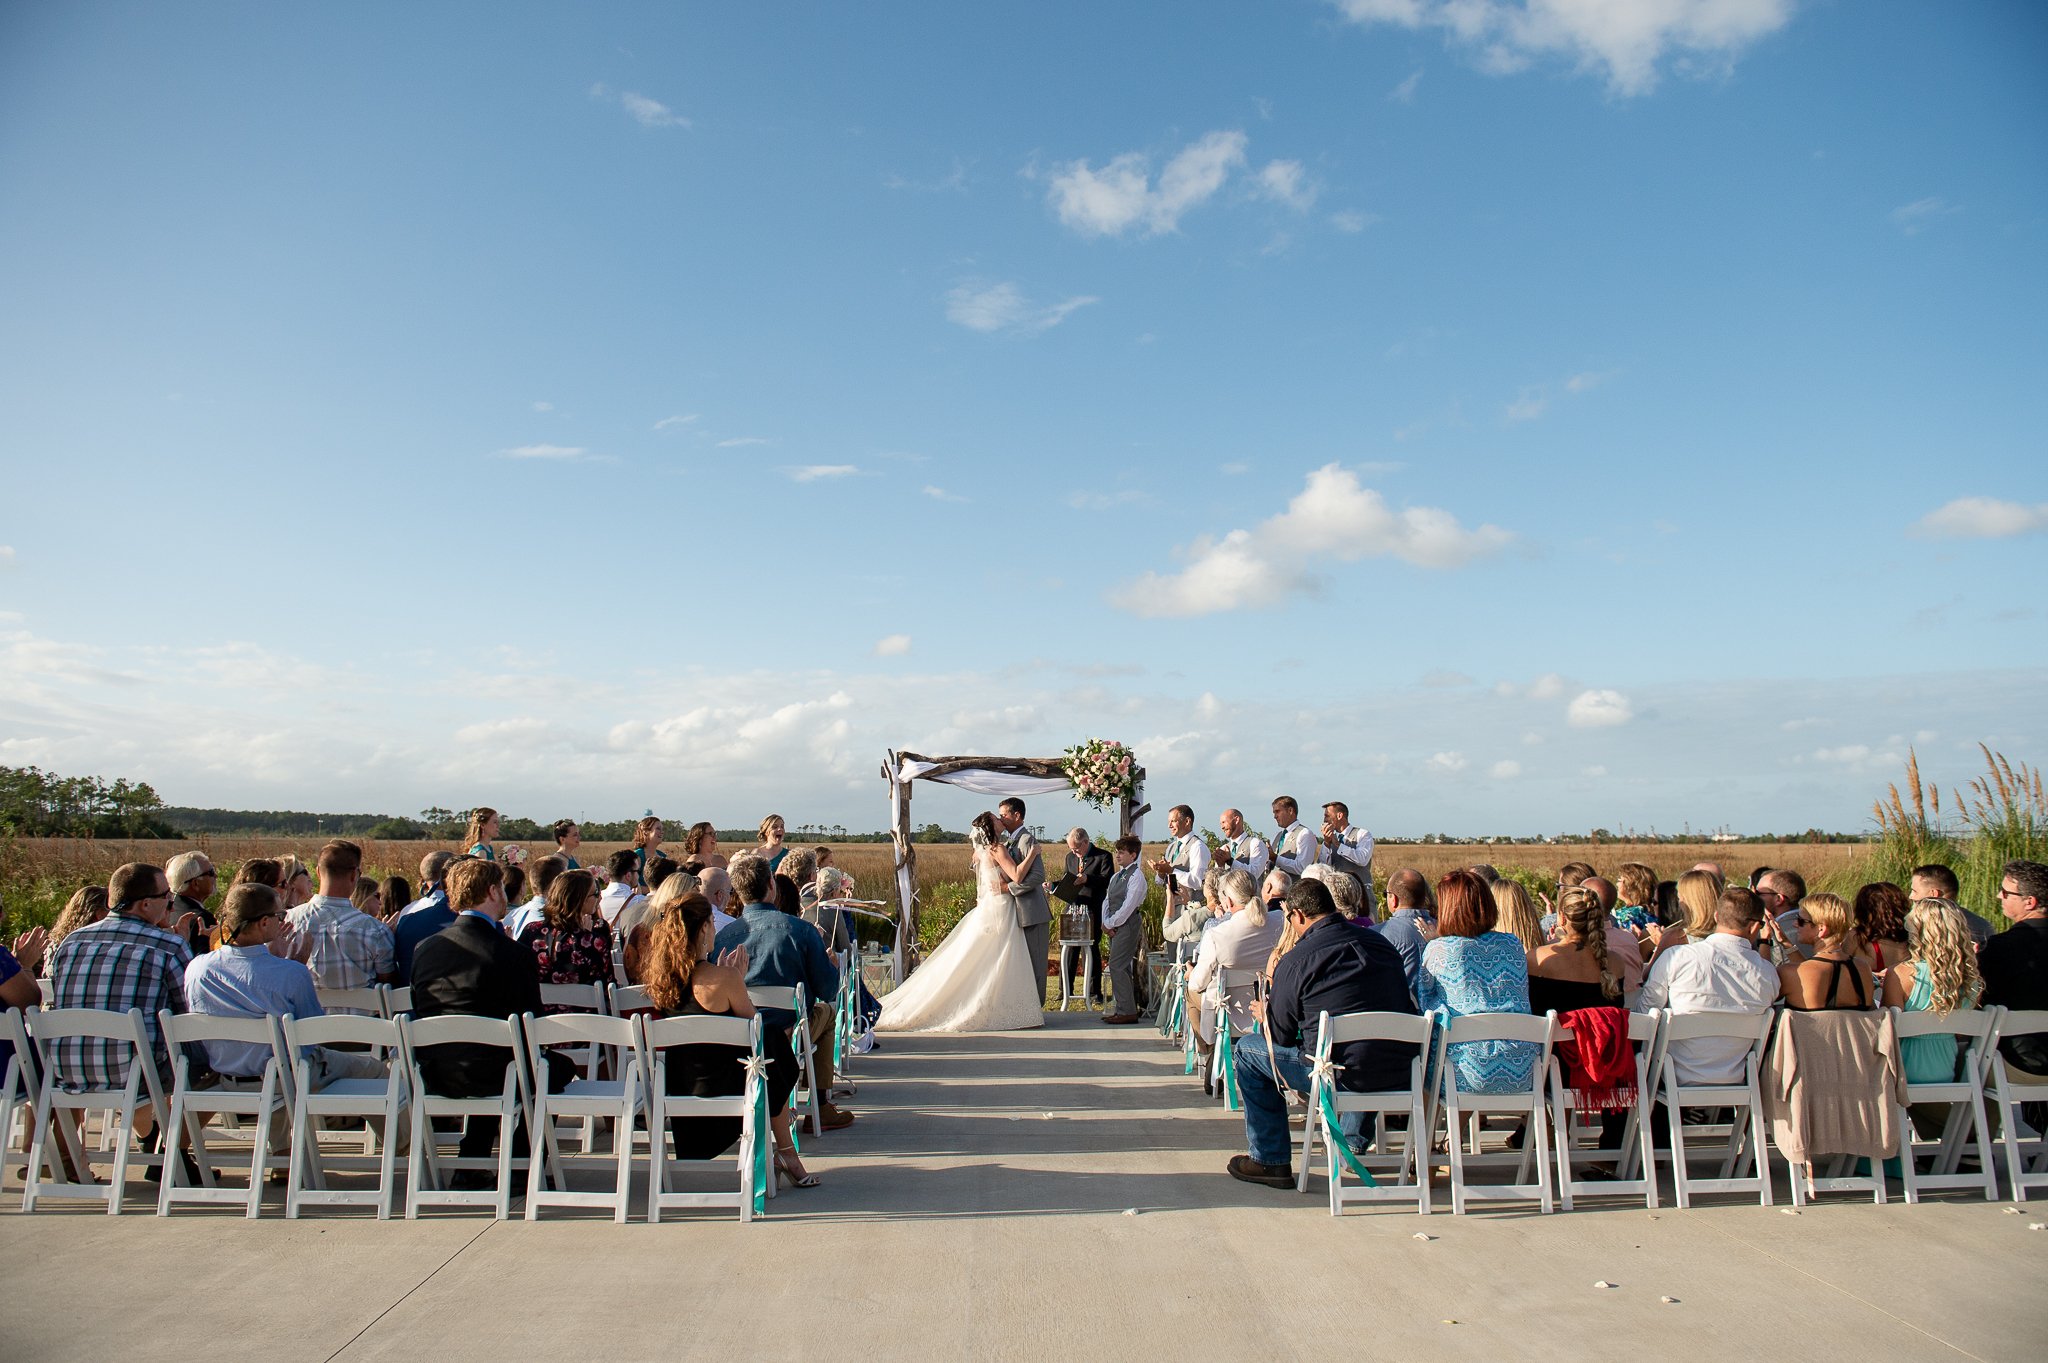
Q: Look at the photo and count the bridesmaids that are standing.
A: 5